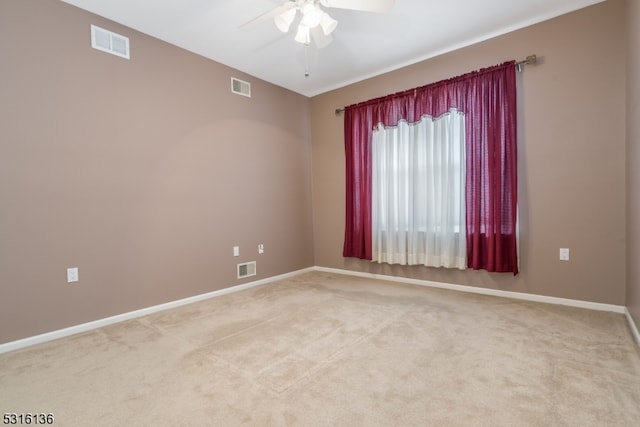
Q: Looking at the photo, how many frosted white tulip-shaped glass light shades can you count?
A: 4